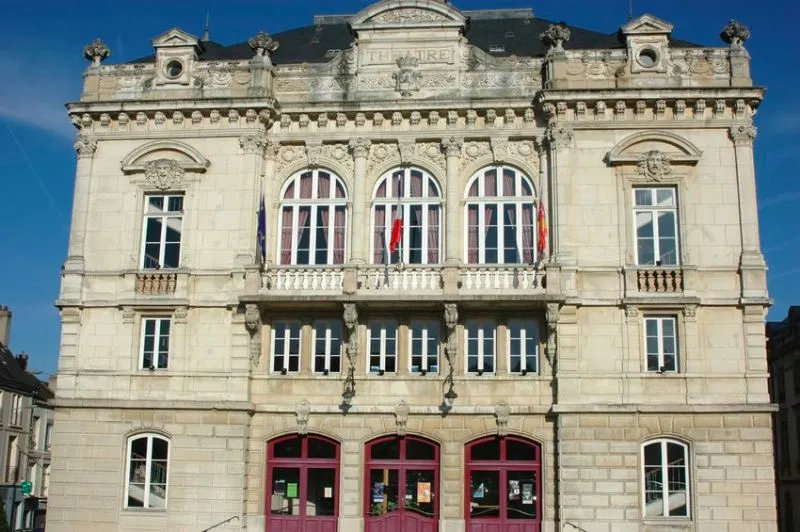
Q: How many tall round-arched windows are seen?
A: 3